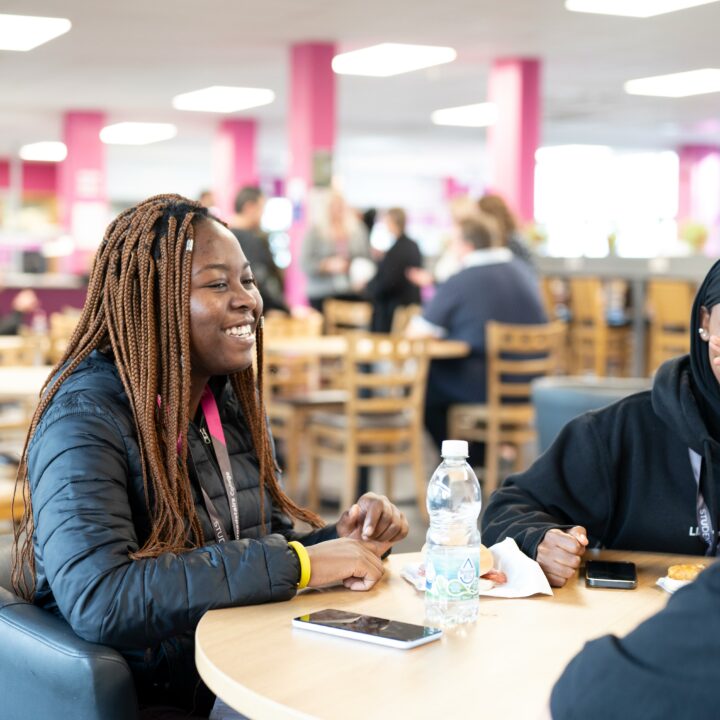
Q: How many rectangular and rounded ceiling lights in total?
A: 8